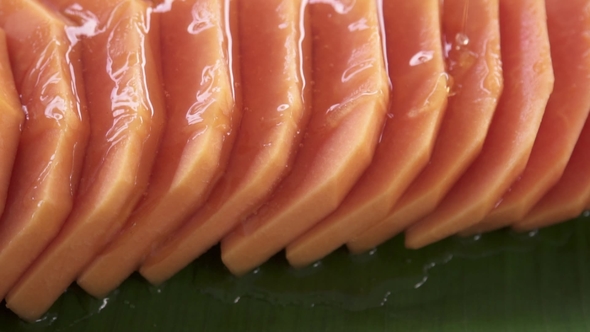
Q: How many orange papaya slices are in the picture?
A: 11